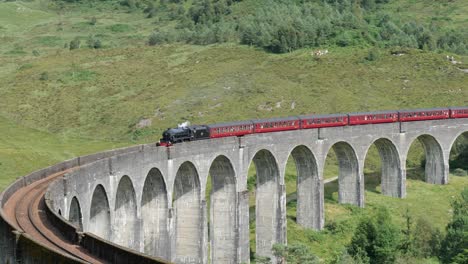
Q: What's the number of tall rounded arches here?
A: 12